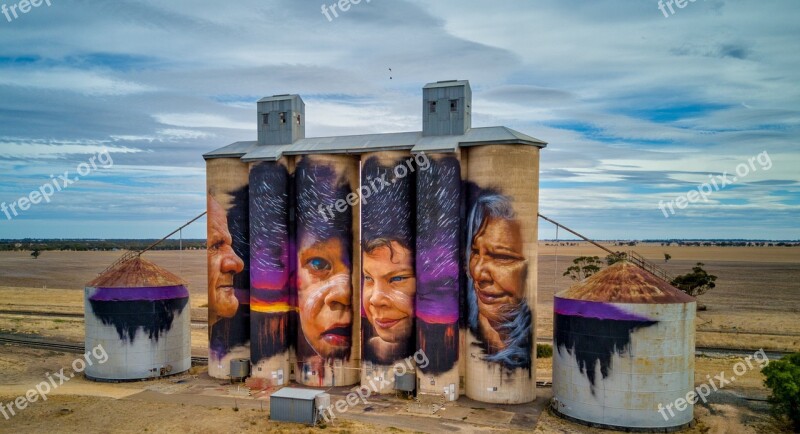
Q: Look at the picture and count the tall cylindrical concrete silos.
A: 6